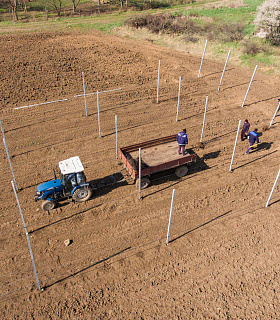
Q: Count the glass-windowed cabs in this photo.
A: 1